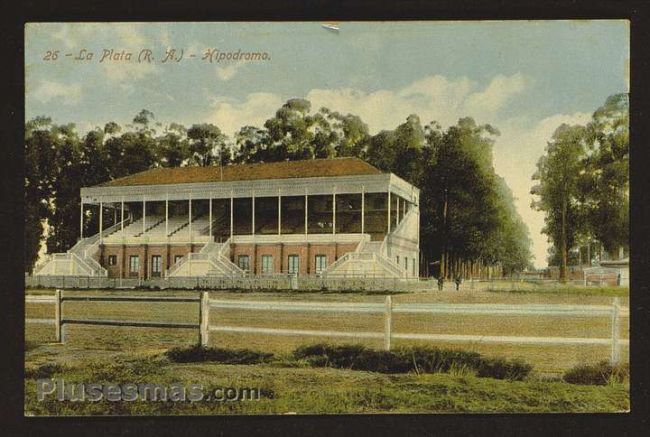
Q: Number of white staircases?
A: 3